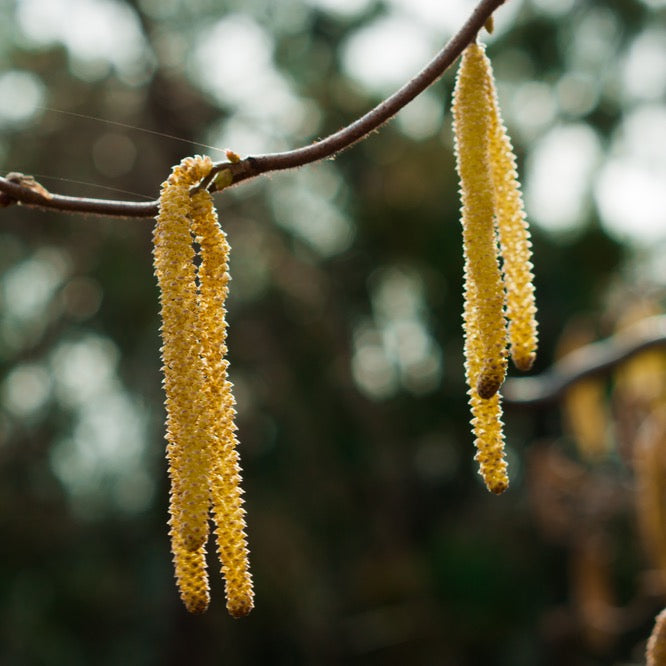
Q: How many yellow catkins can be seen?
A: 6